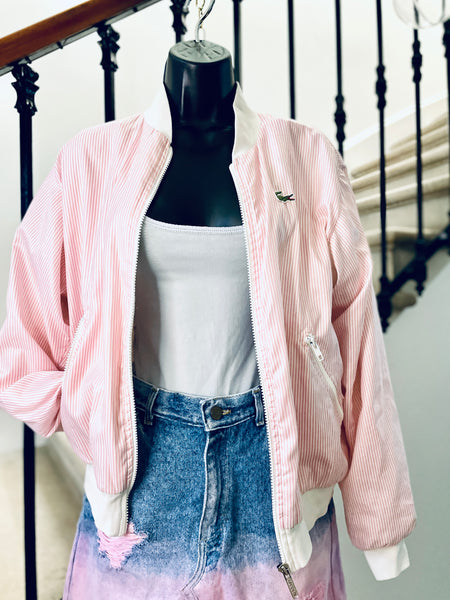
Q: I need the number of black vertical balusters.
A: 9